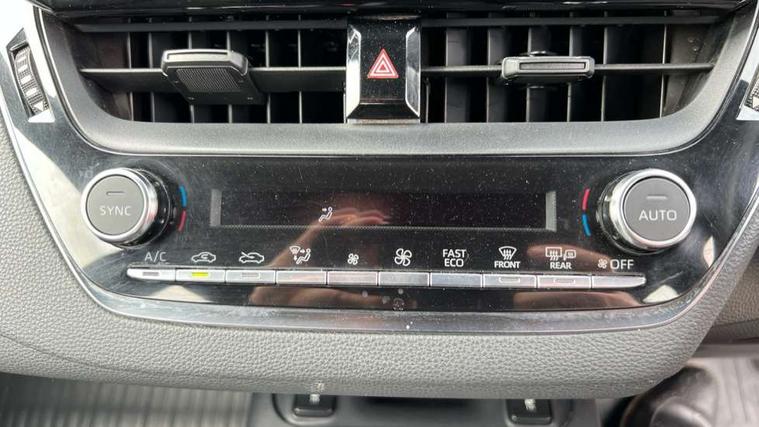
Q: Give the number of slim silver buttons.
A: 10